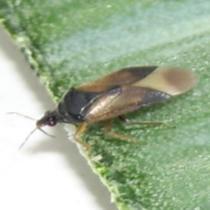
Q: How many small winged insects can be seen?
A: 1